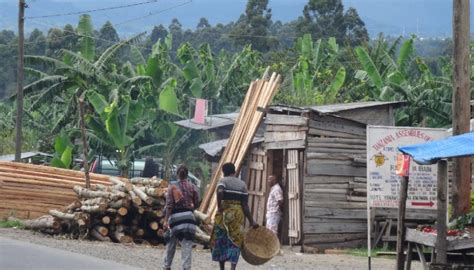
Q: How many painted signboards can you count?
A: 1